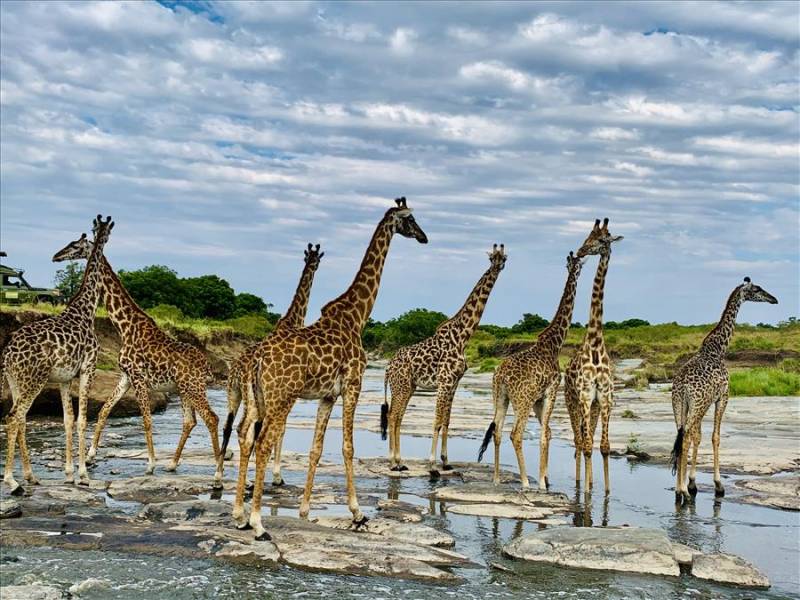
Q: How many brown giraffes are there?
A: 8